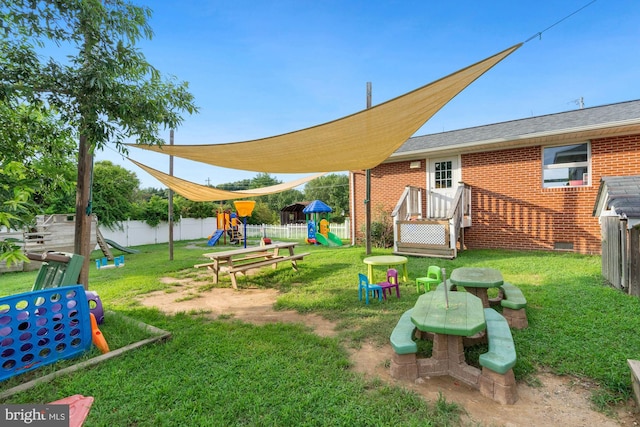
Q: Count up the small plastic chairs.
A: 3